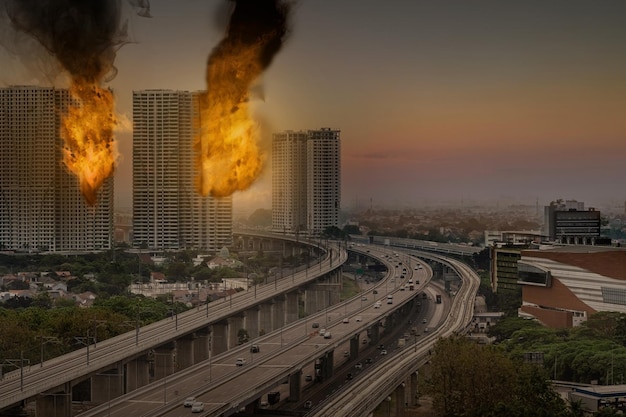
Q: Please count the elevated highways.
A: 3